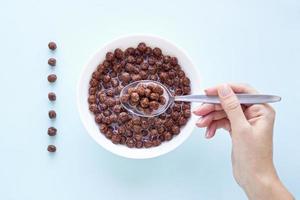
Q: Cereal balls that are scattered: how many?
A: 7